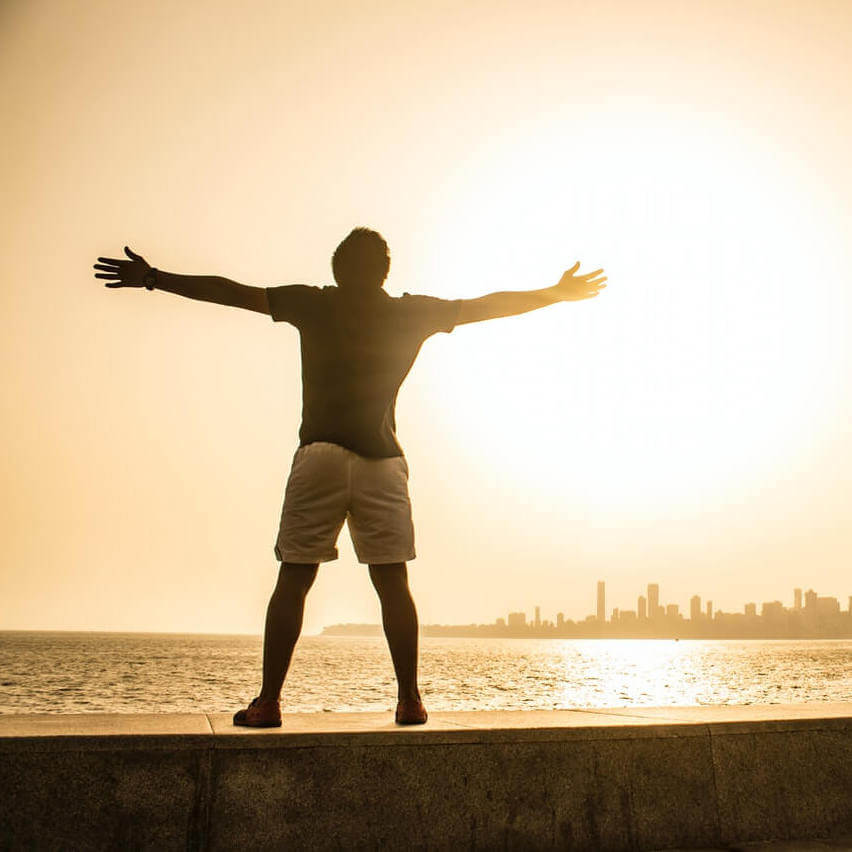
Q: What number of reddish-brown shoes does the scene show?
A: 2